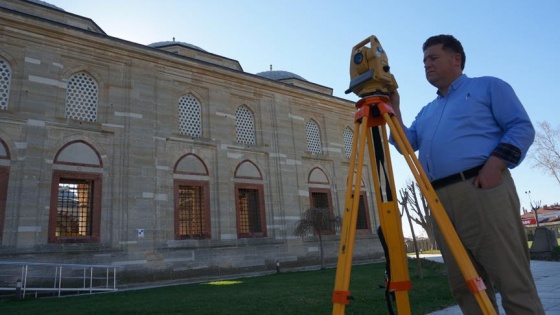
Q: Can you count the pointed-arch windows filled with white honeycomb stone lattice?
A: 6